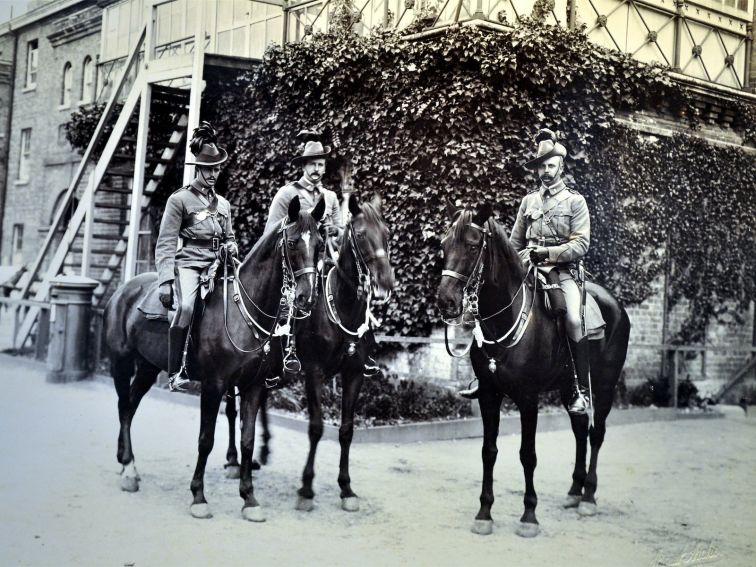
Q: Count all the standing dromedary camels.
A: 0